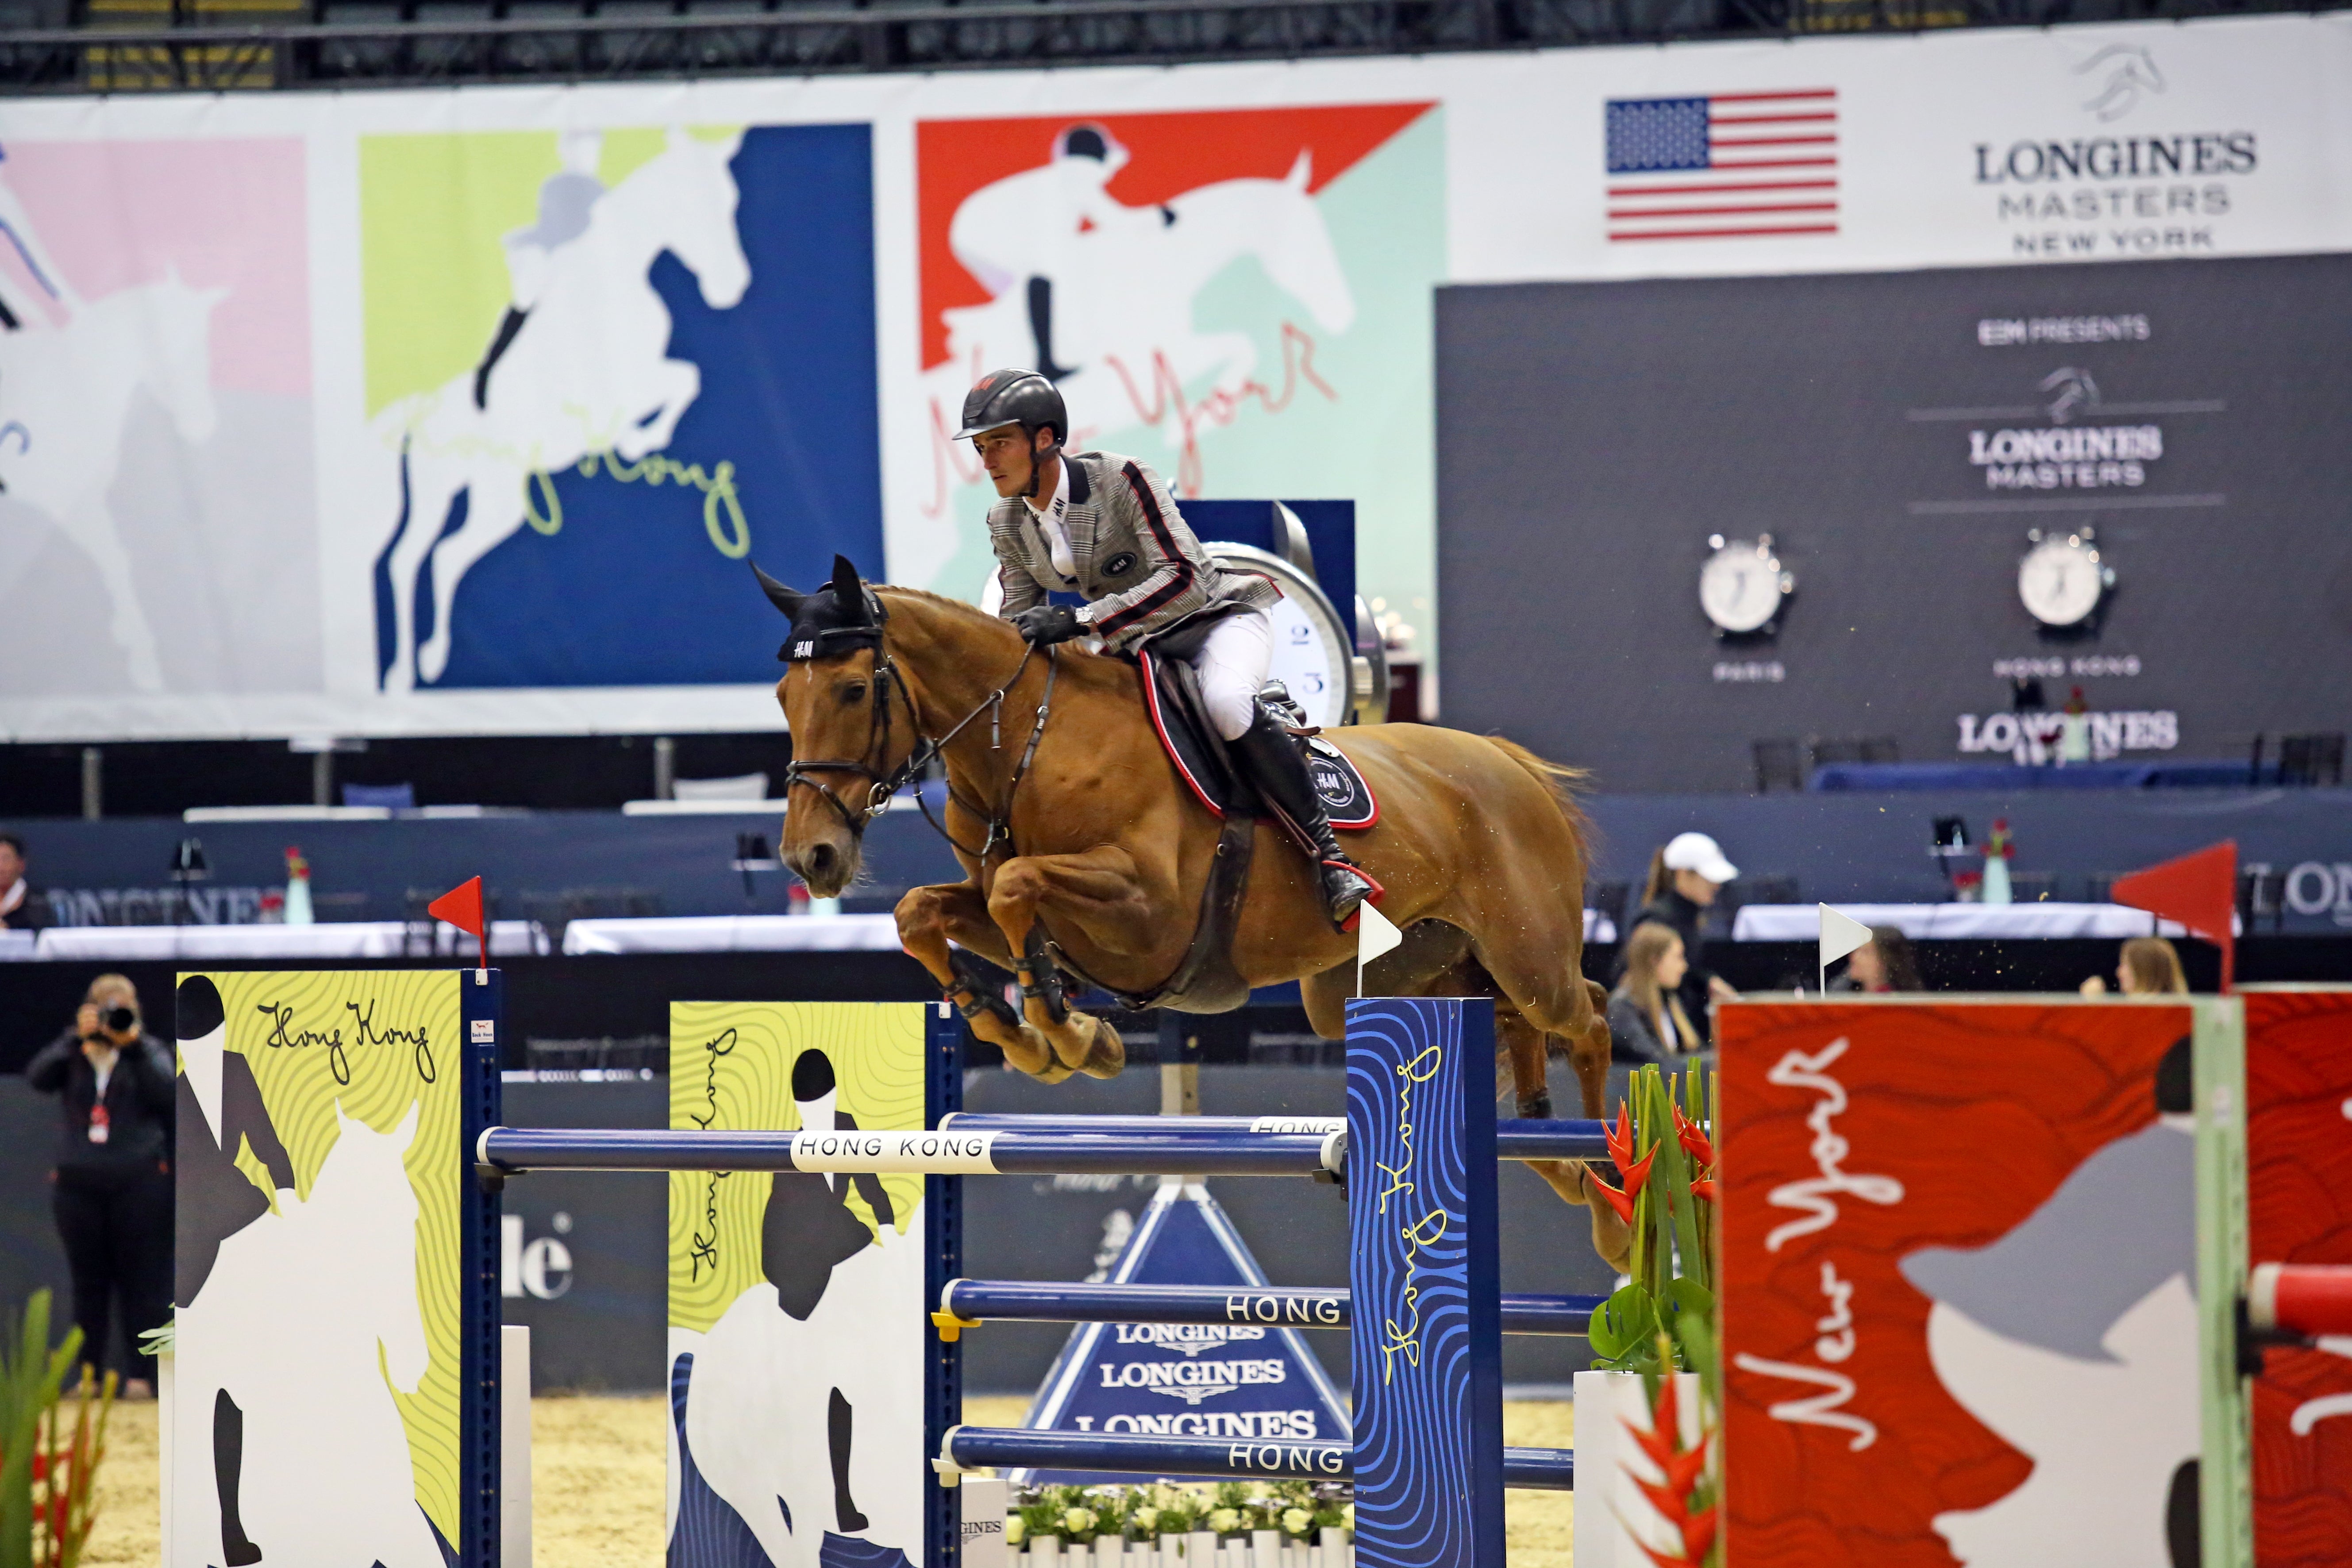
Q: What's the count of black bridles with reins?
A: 1